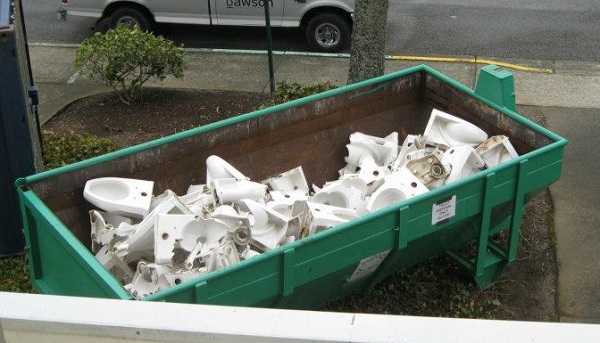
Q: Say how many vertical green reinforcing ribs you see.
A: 5